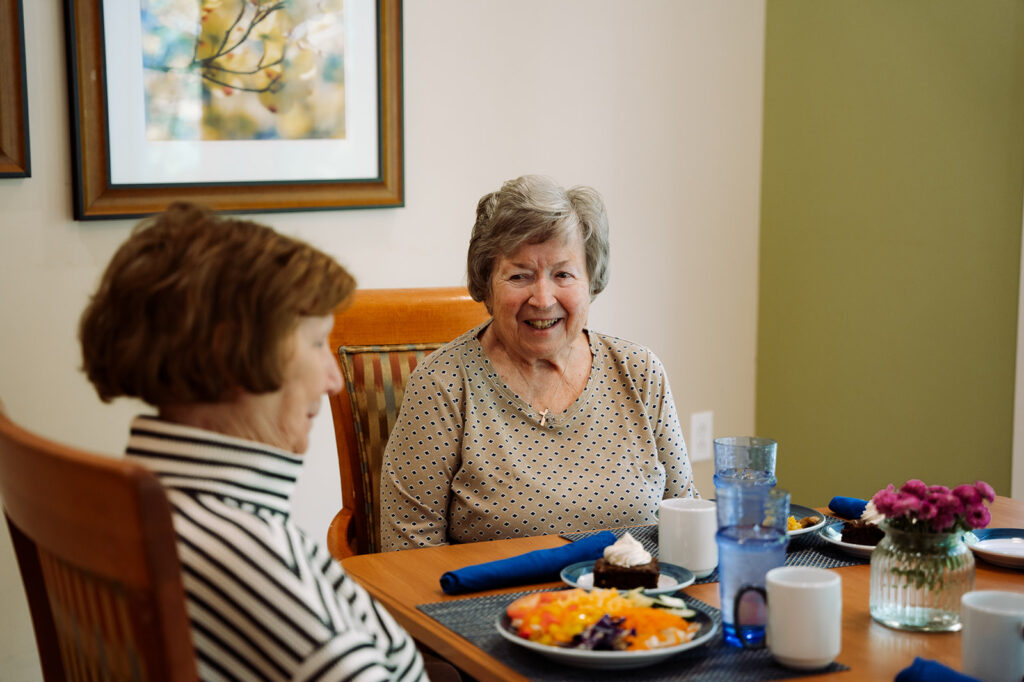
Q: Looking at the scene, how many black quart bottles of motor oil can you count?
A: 0